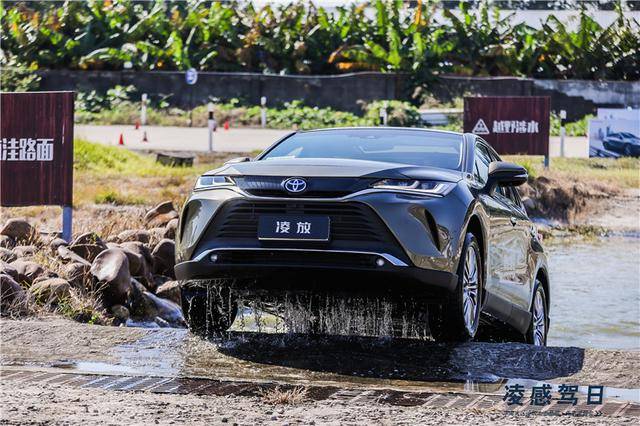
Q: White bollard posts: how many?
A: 5